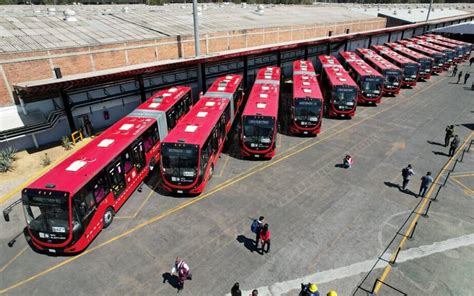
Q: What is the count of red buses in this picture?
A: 13